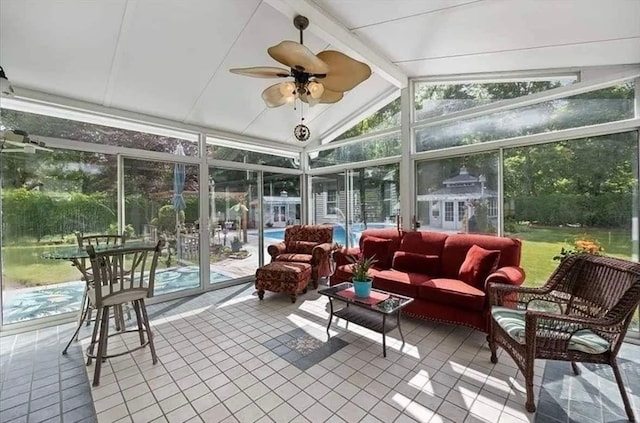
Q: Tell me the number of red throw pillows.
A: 3